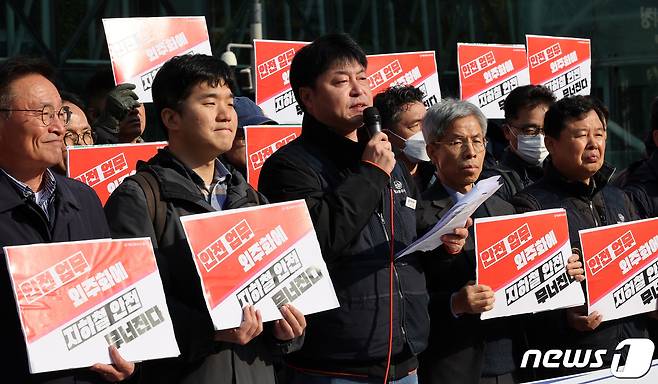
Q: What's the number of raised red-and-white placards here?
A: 11